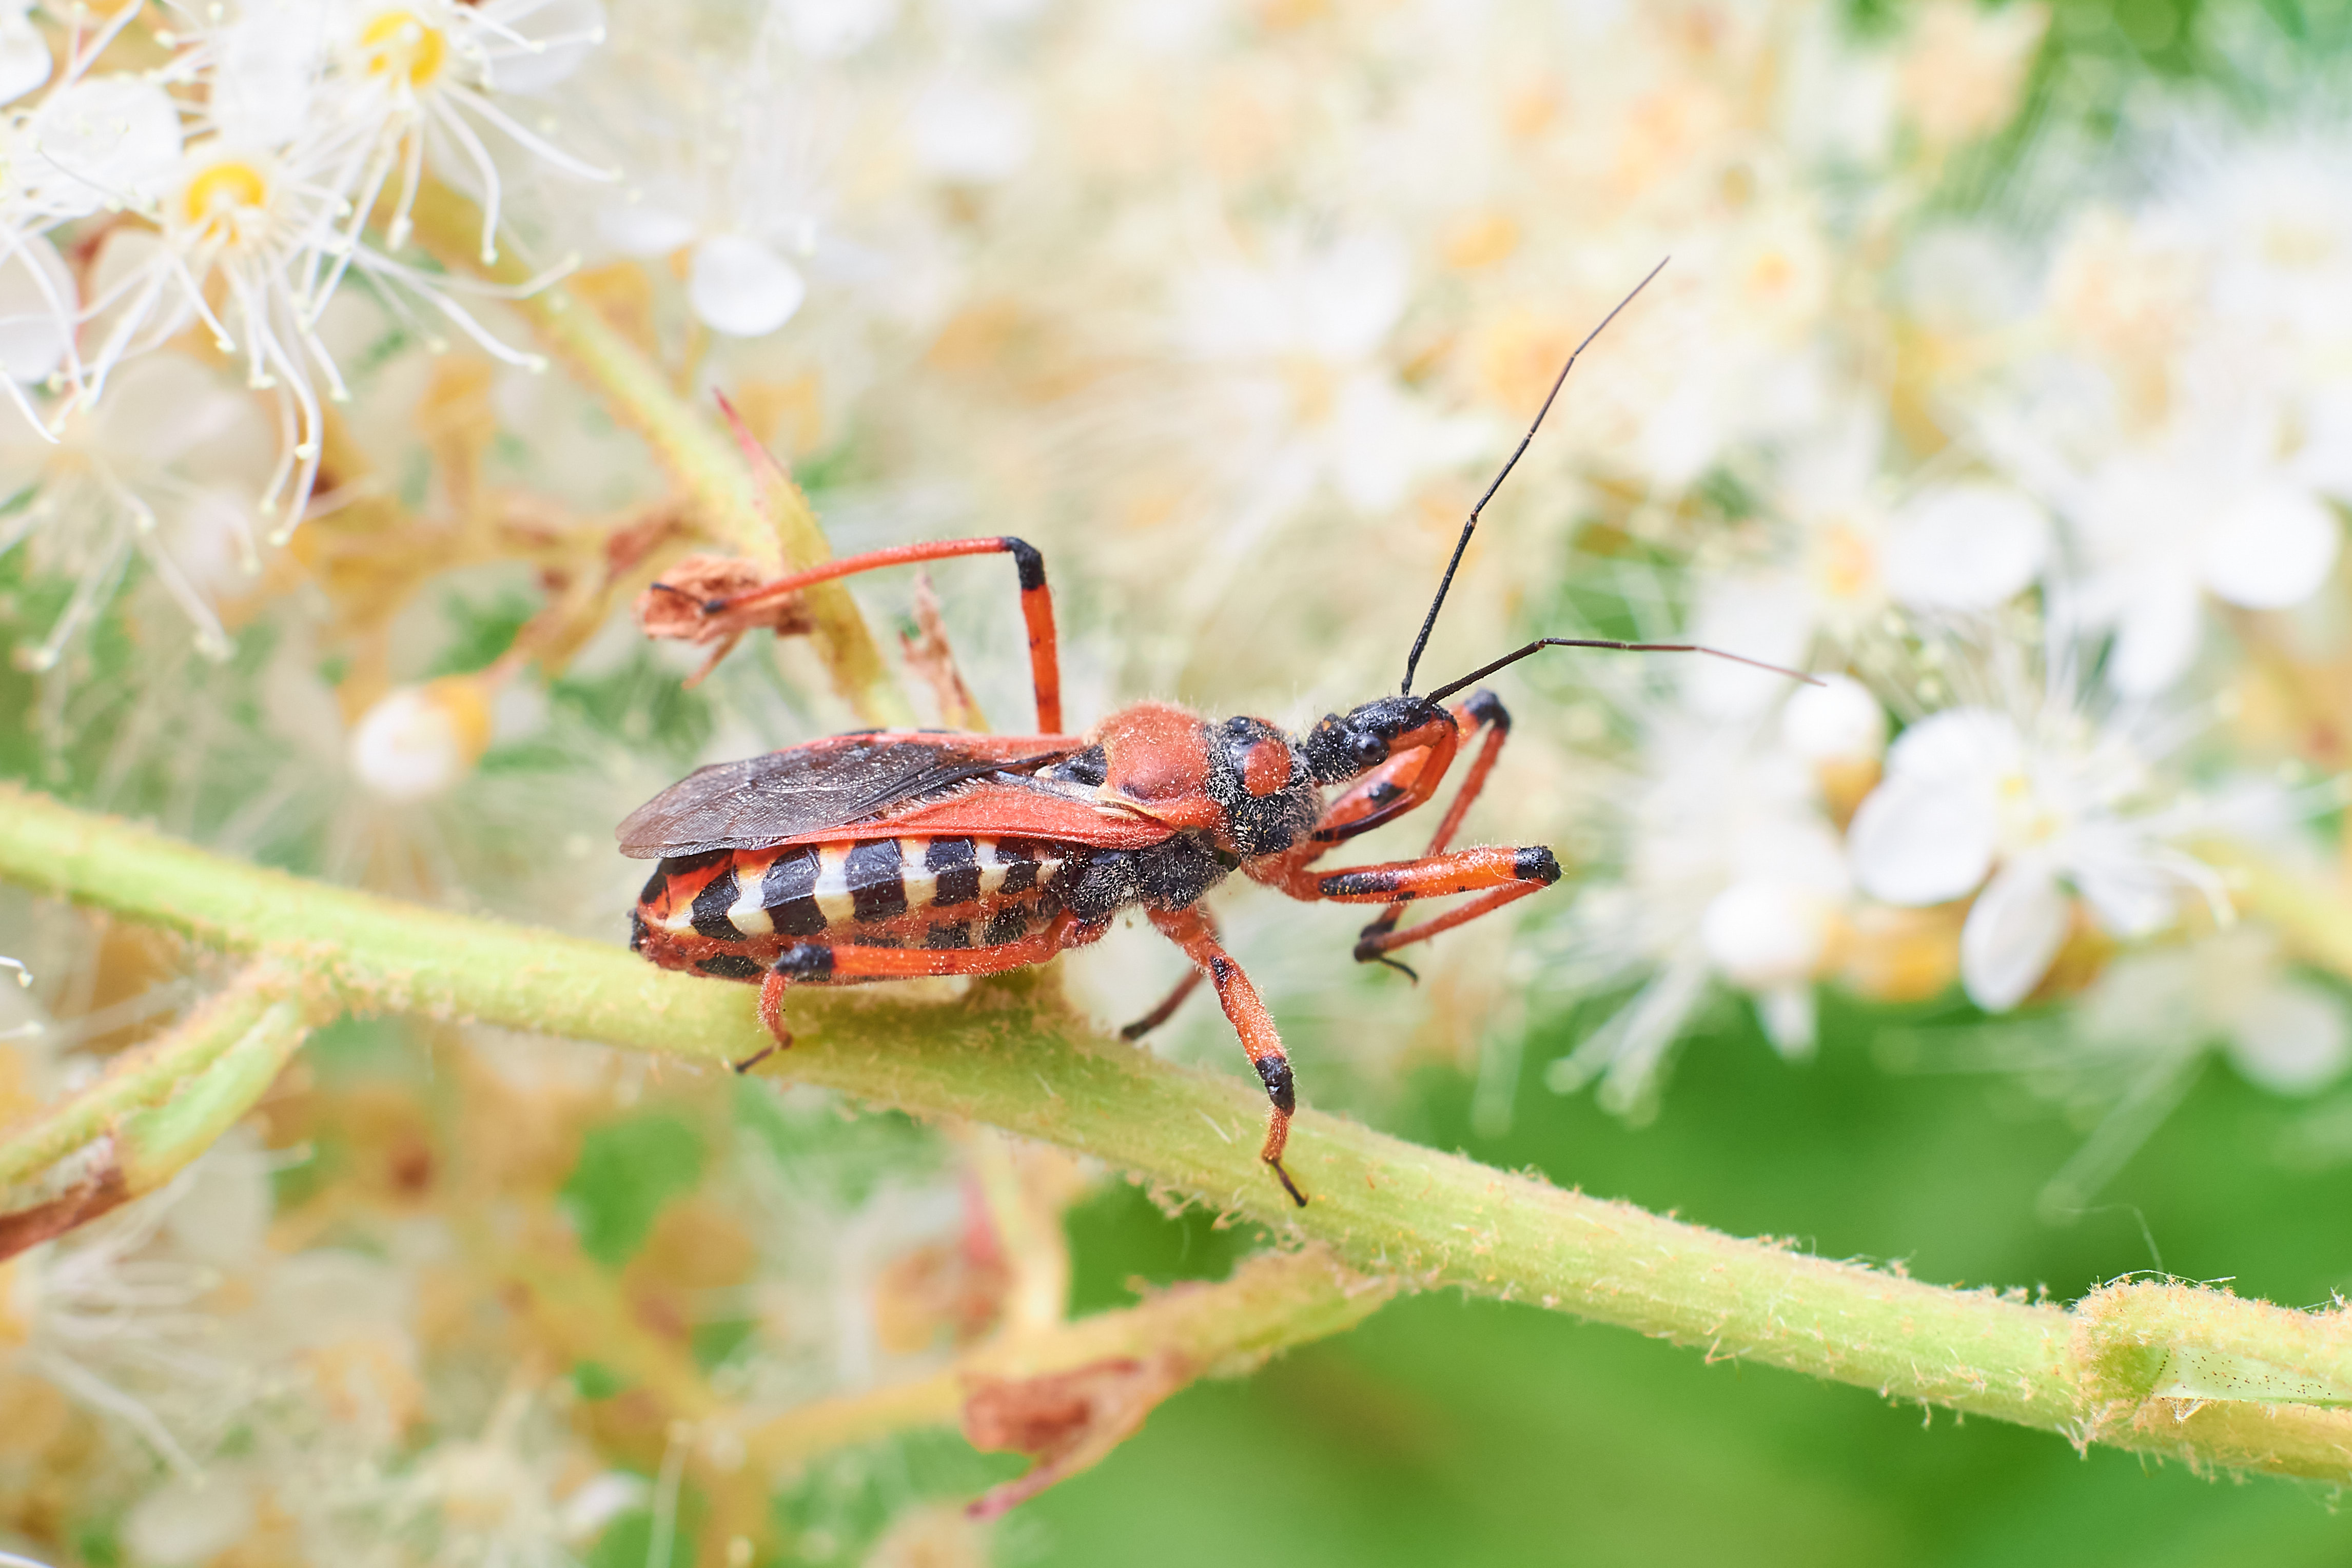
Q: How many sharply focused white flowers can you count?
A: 2